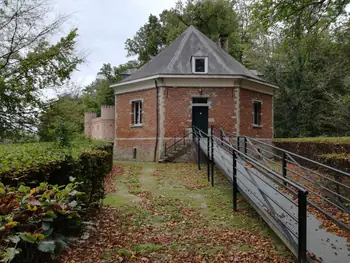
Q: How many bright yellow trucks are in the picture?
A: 0